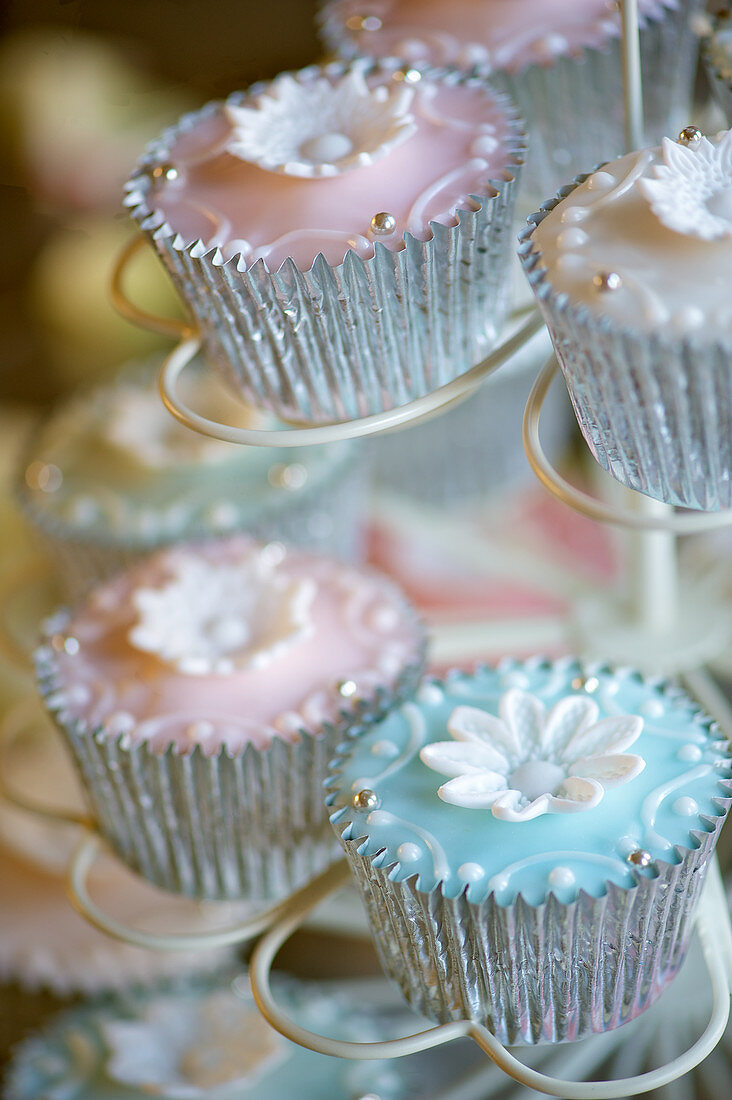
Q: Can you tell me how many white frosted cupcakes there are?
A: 1